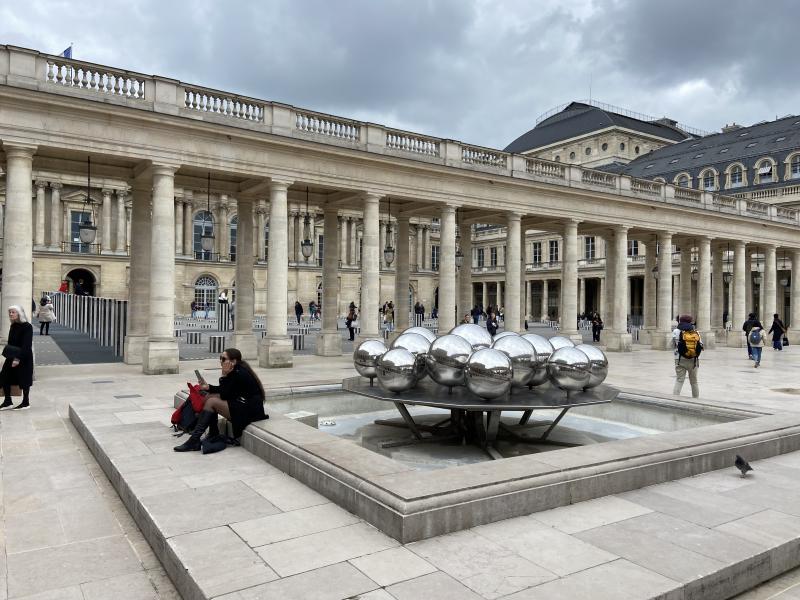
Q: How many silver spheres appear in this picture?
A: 13